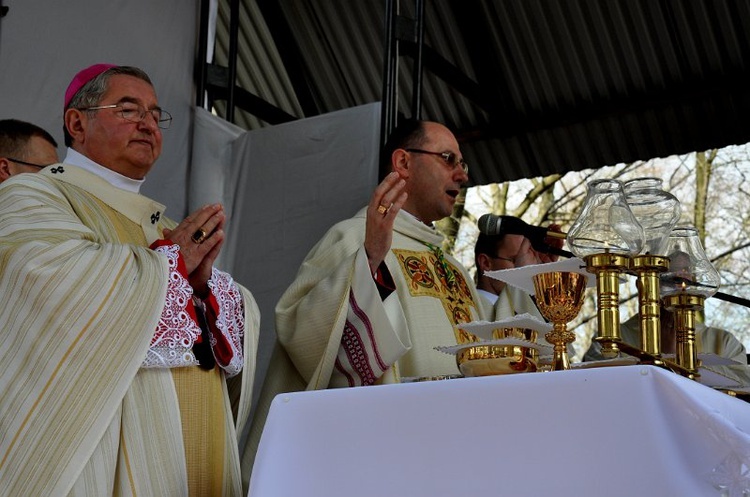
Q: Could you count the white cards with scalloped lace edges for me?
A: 3